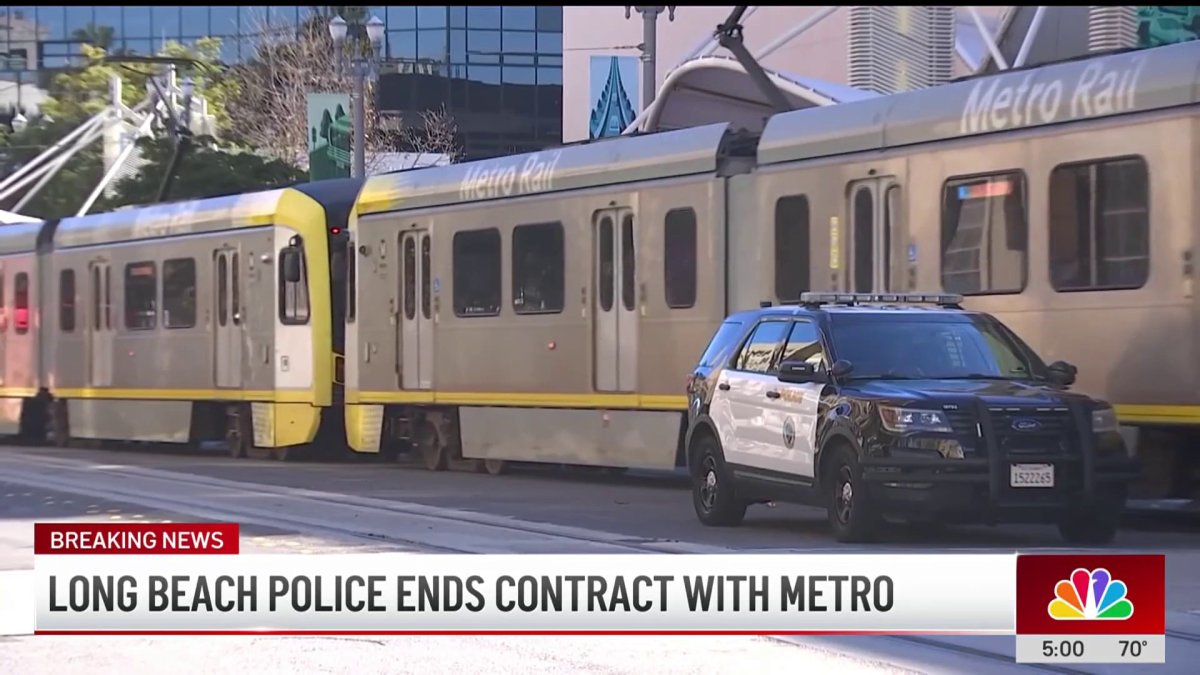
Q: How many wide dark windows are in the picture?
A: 6